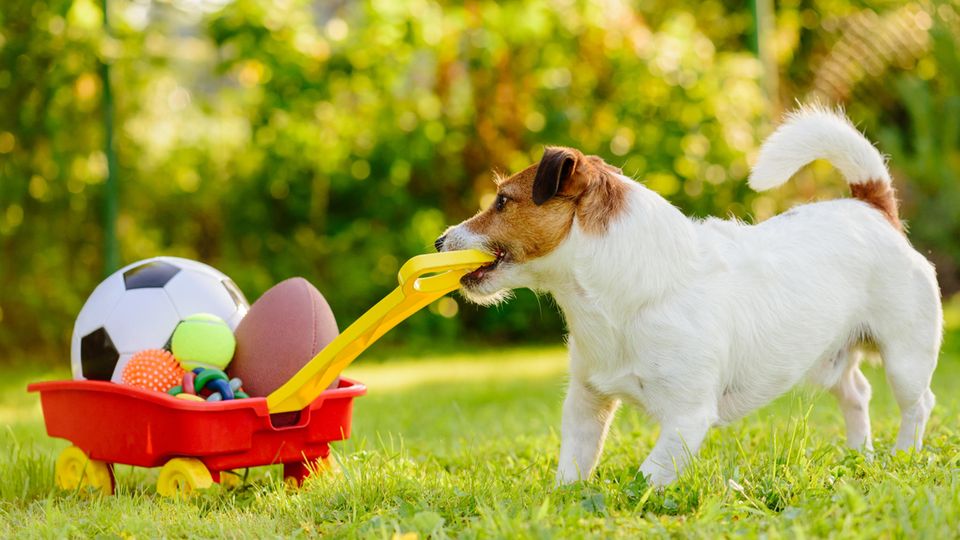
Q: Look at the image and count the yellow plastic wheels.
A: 4